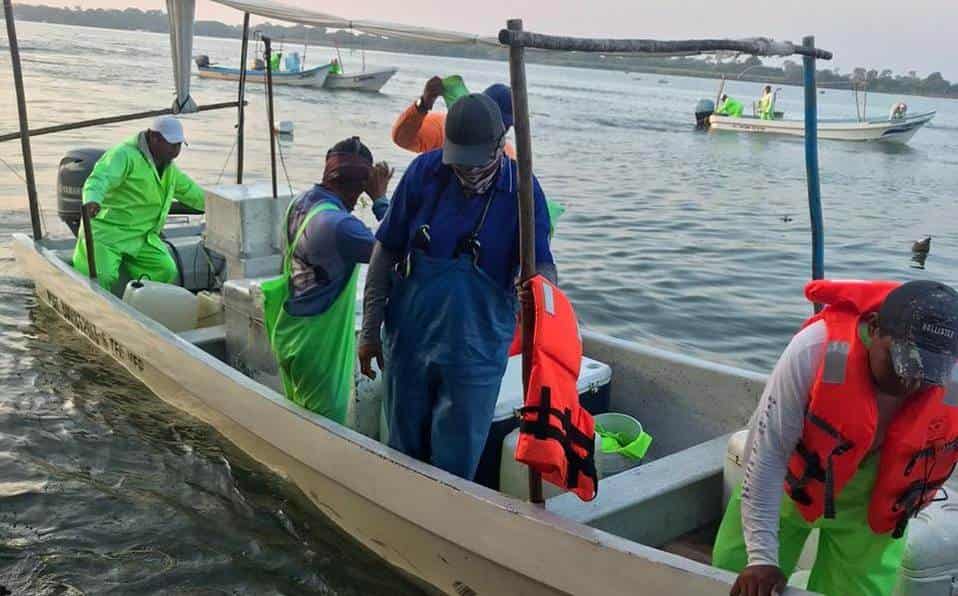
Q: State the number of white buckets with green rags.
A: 1